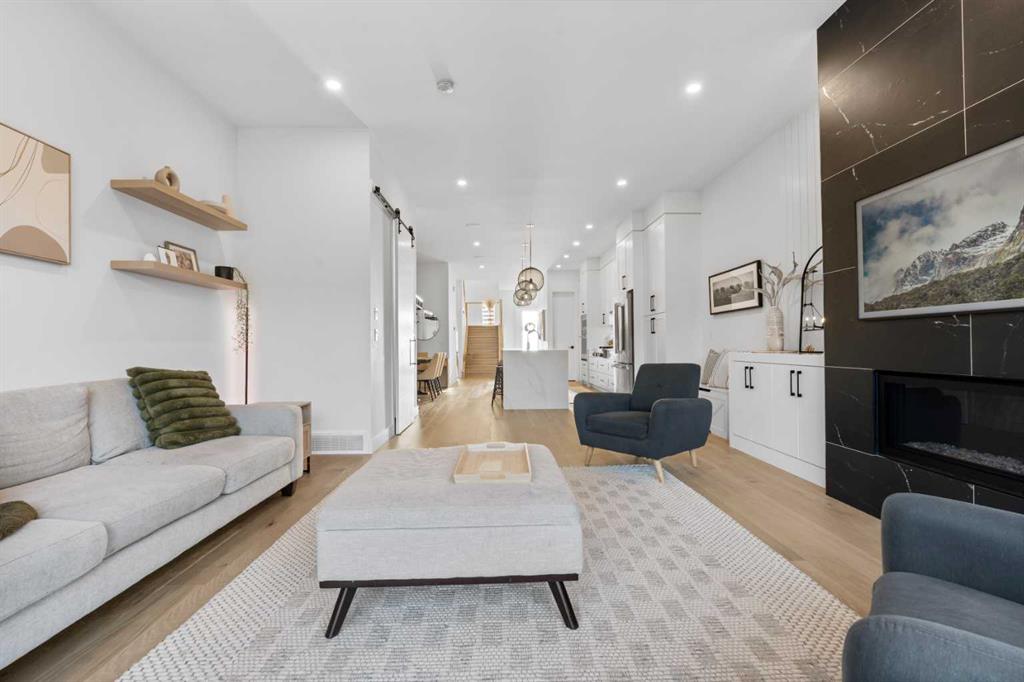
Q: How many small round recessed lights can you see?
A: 10